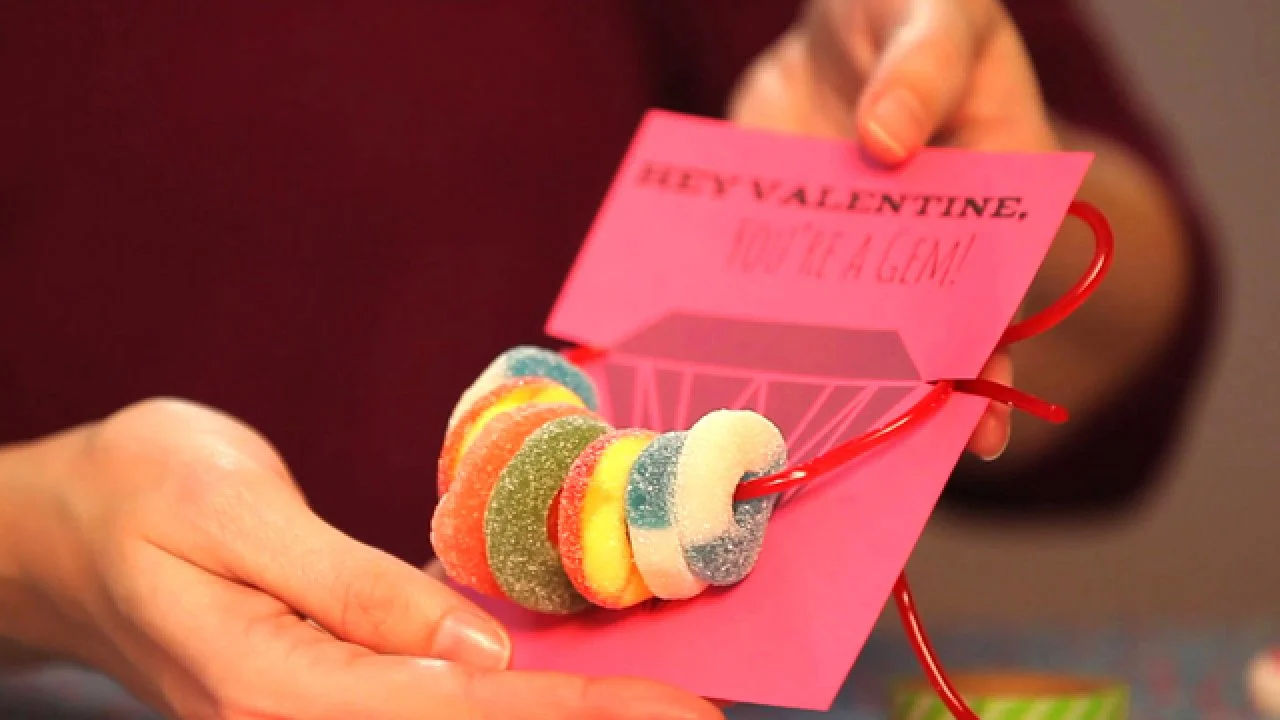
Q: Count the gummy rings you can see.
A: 7